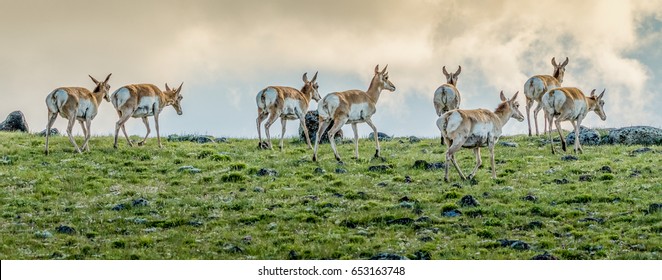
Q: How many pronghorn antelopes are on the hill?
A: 8